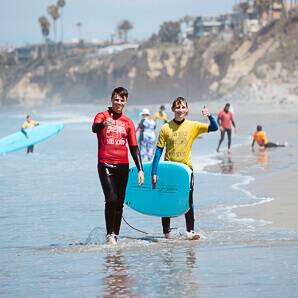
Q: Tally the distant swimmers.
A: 5